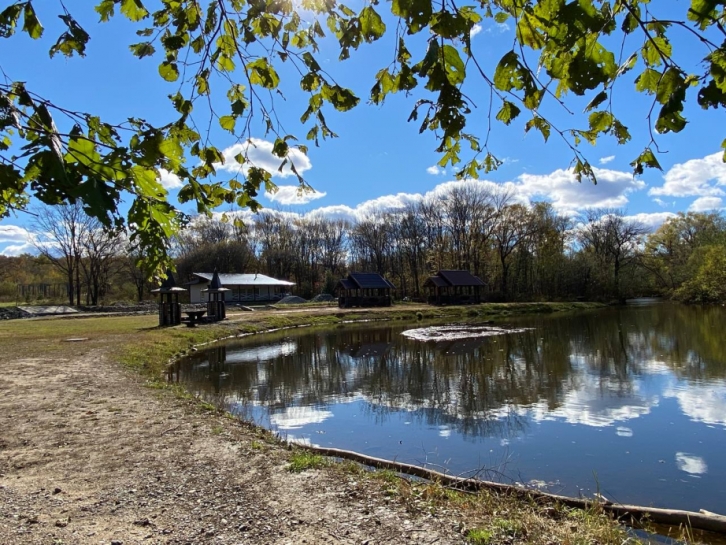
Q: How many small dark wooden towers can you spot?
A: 2